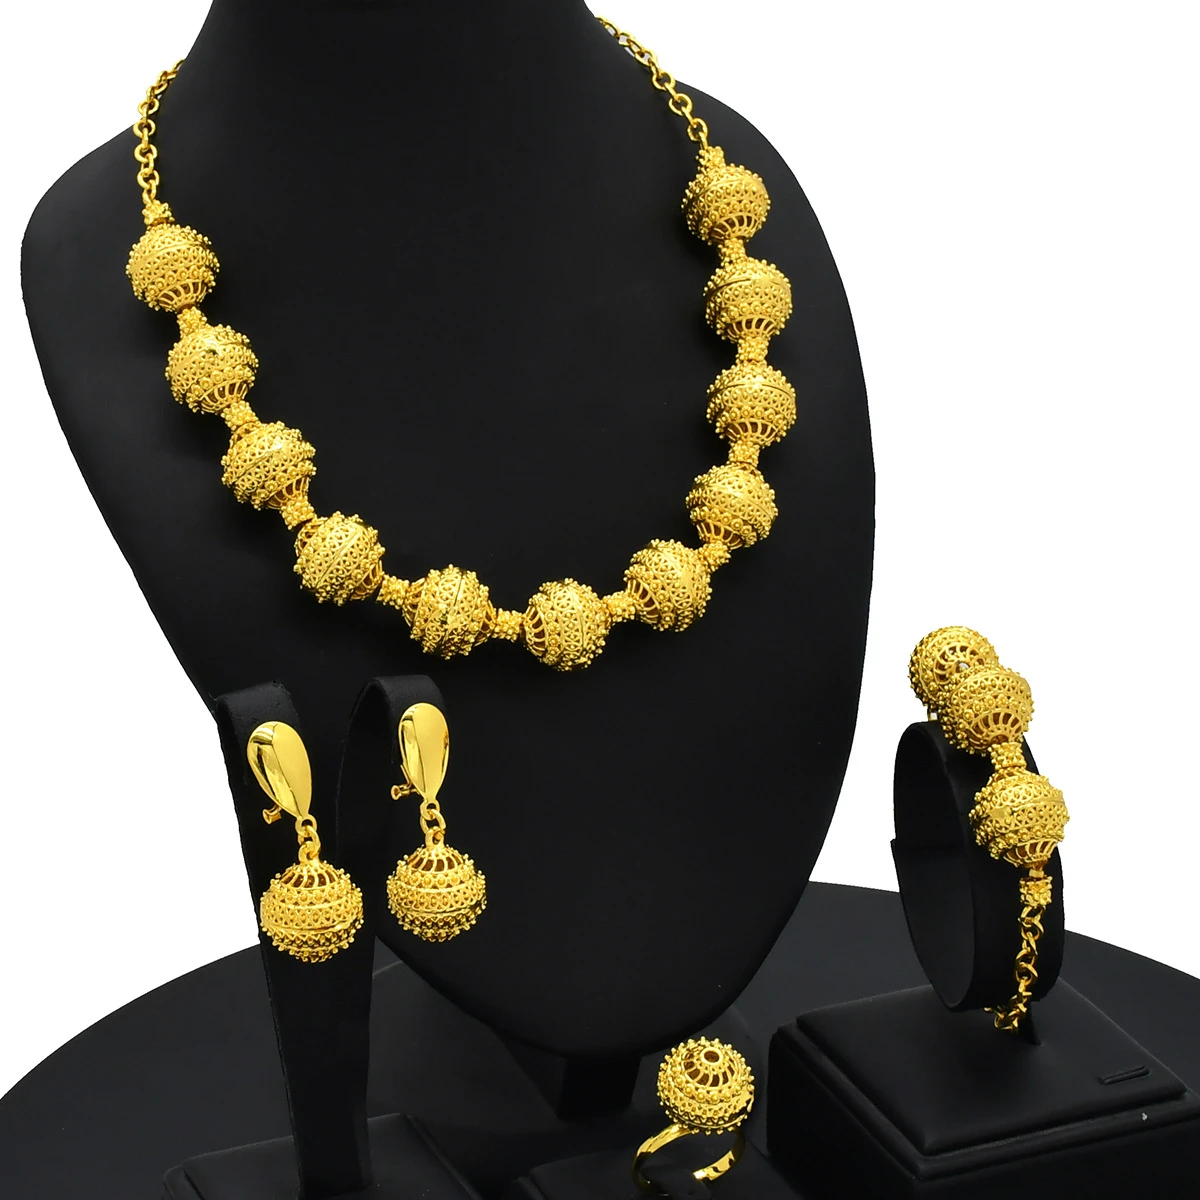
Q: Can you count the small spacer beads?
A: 14